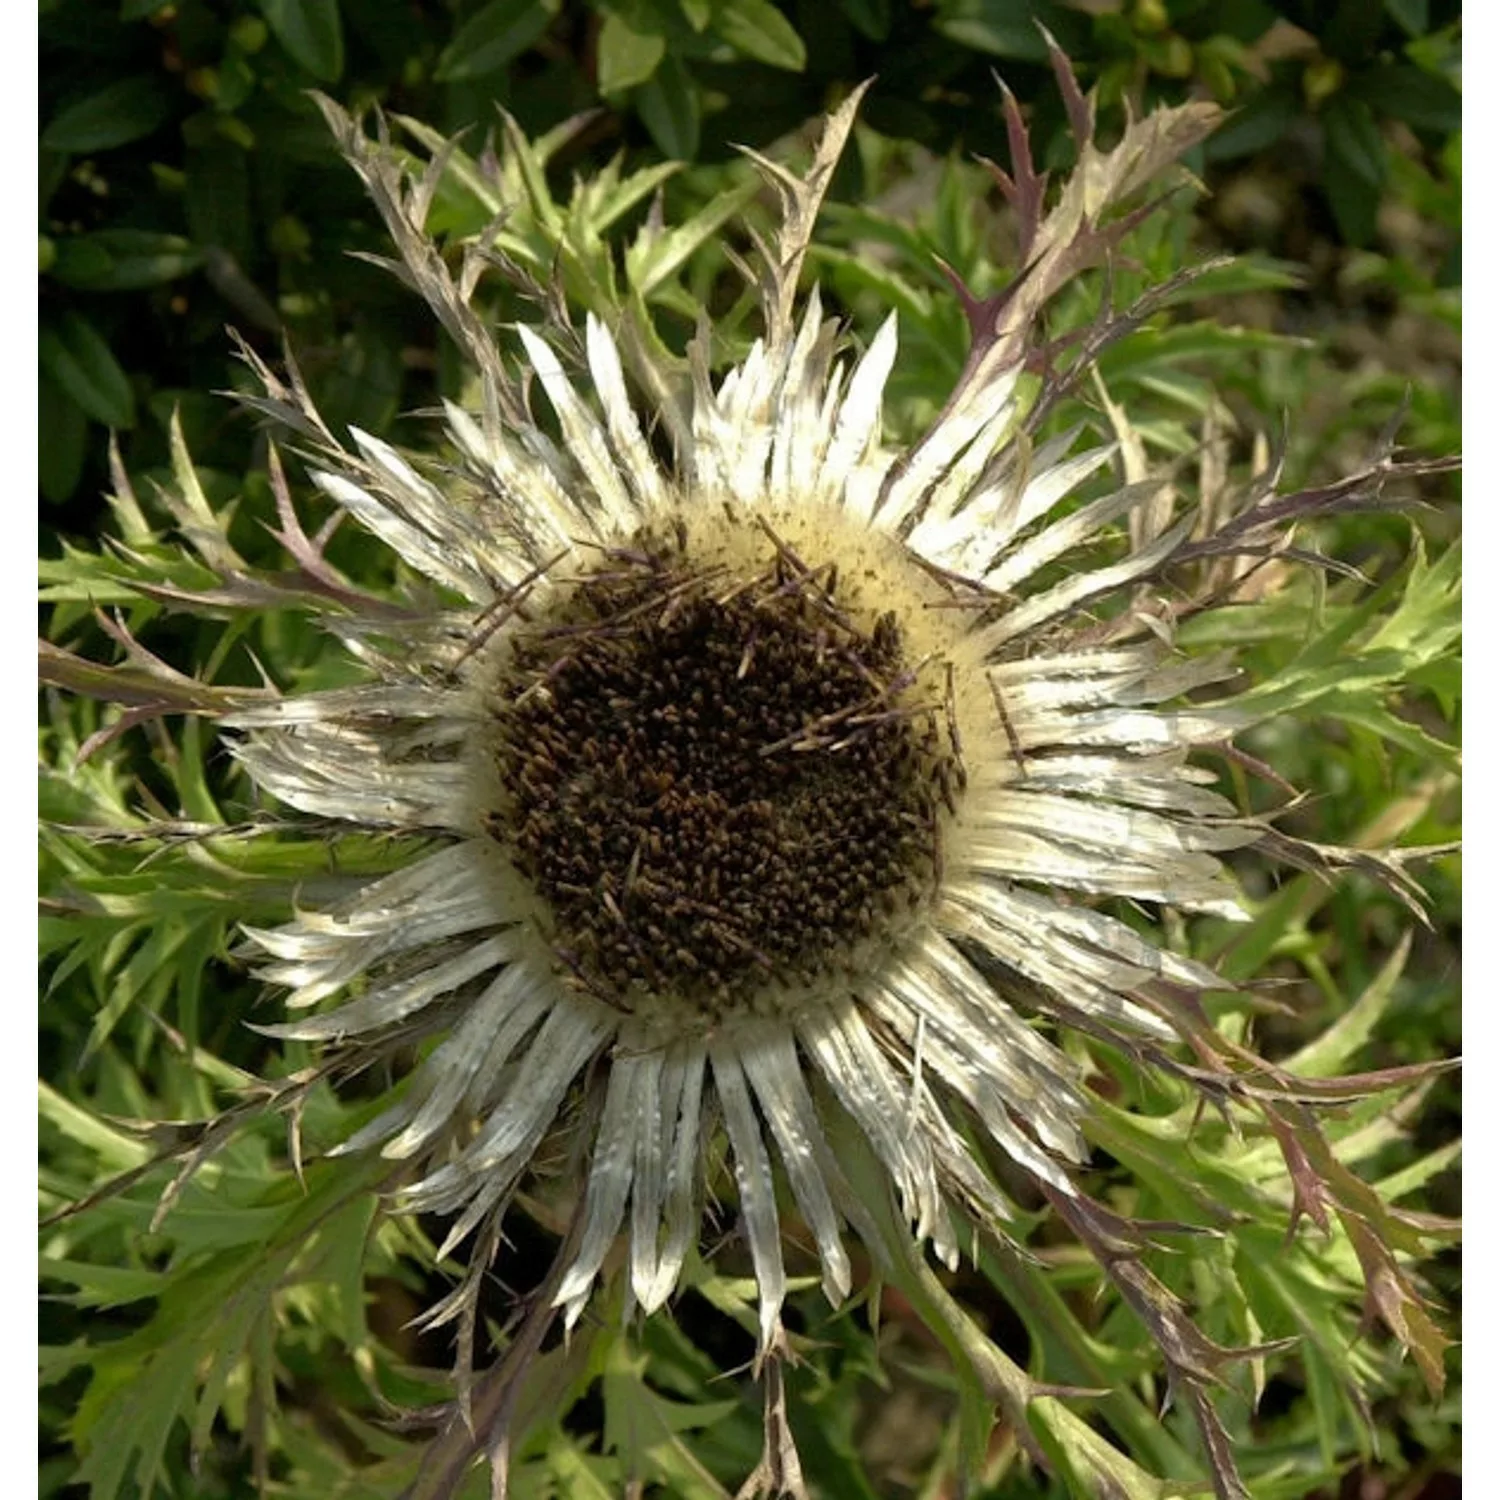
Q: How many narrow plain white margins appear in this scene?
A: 2